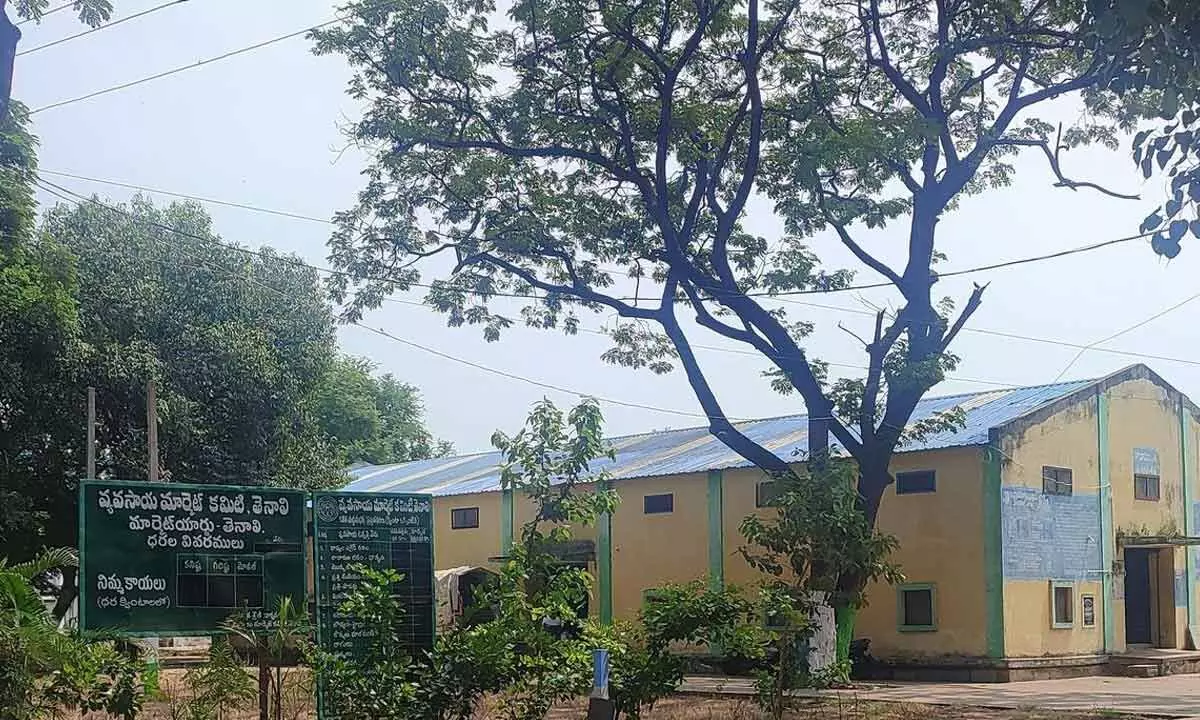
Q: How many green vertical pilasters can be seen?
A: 6